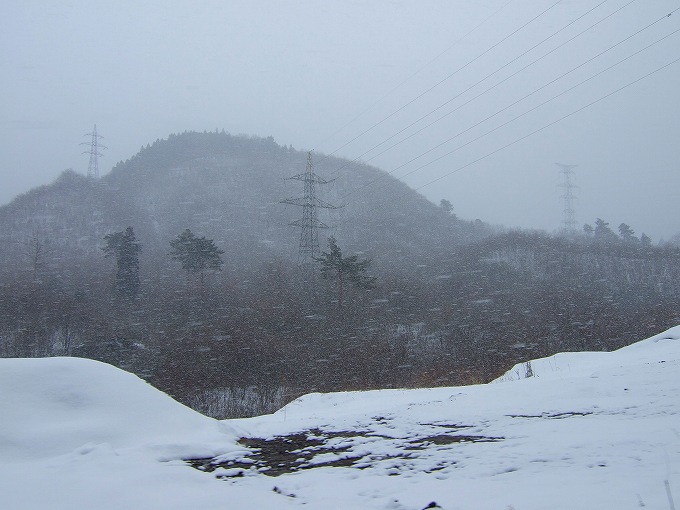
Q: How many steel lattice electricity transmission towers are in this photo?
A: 3